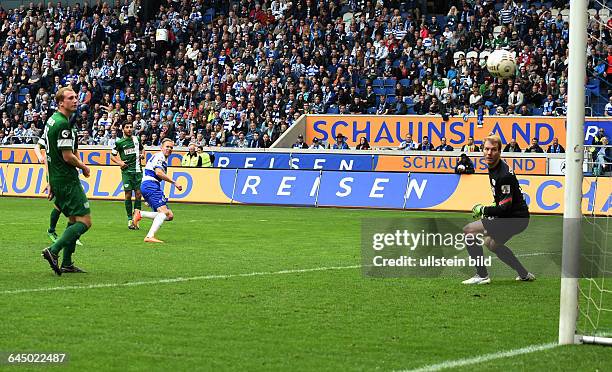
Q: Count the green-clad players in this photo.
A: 3